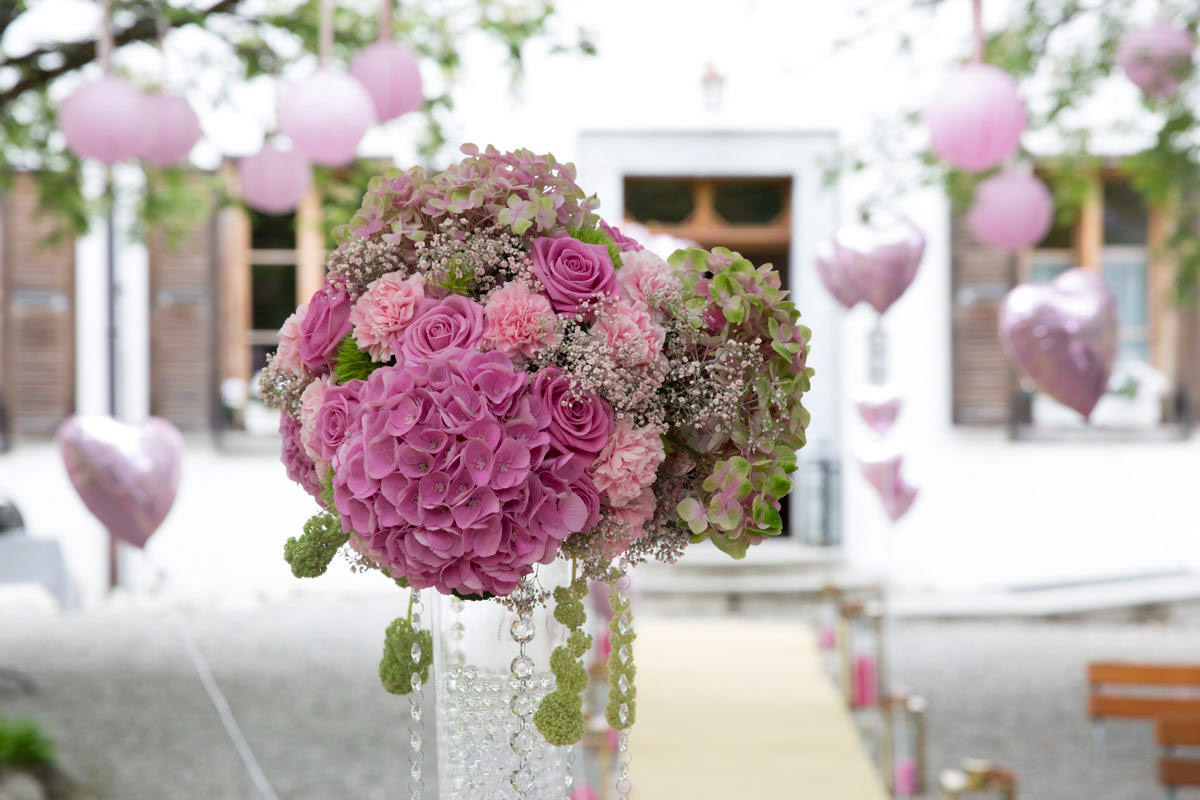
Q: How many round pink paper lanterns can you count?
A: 8